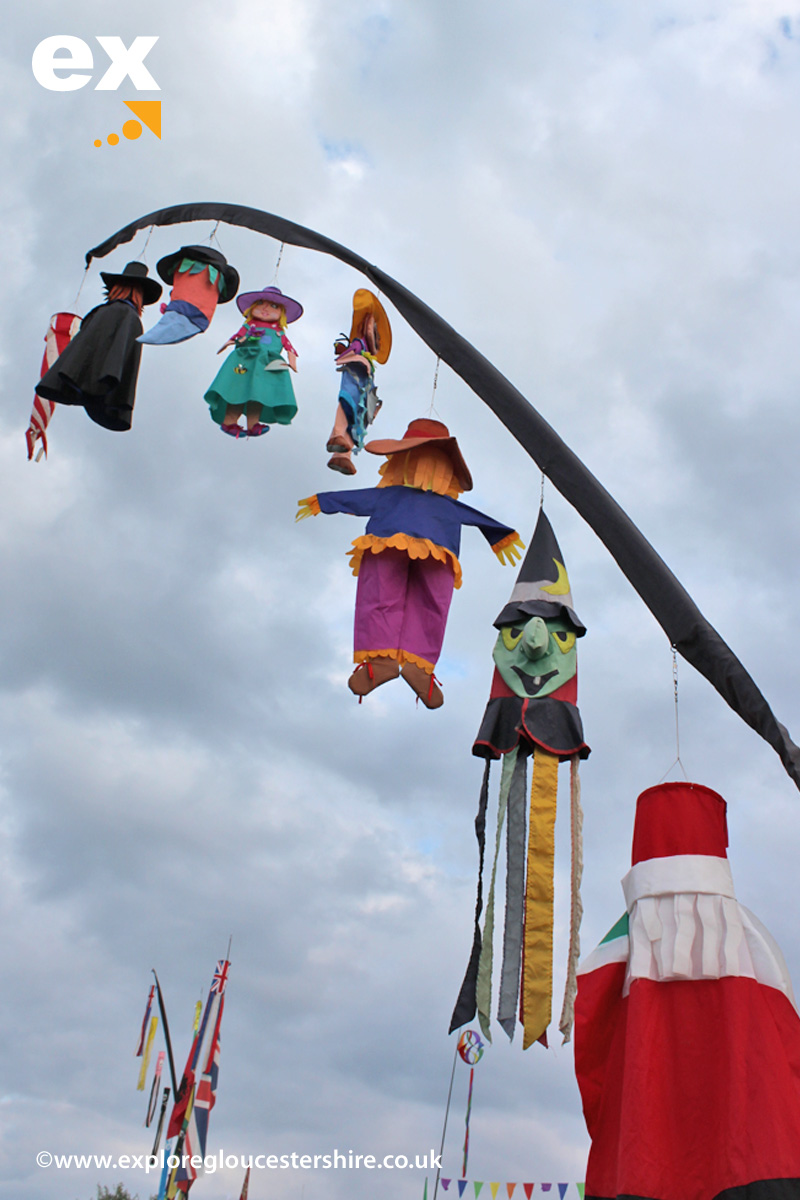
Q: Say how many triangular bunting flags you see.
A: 9